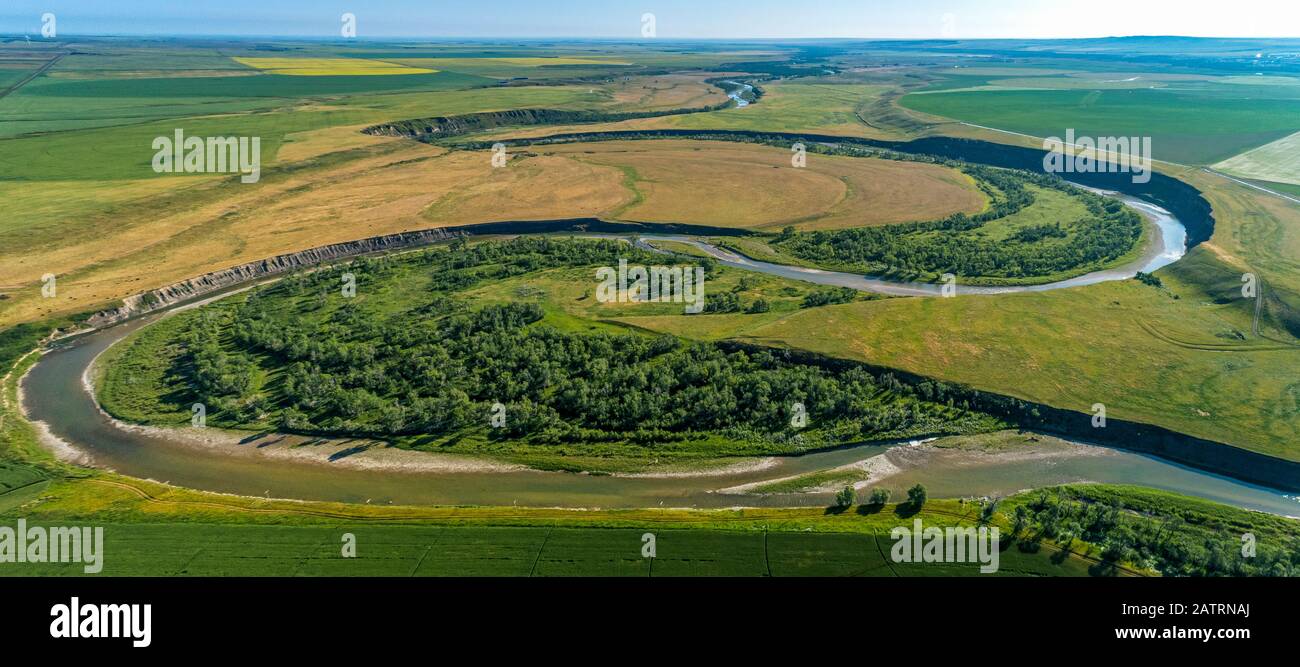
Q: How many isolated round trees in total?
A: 3